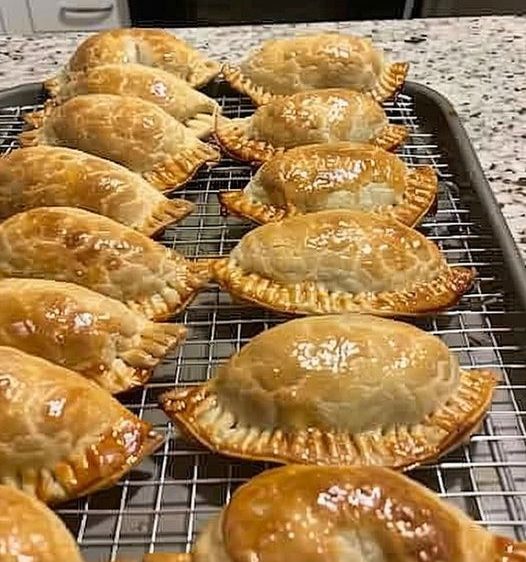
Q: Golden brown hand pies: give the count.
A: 14